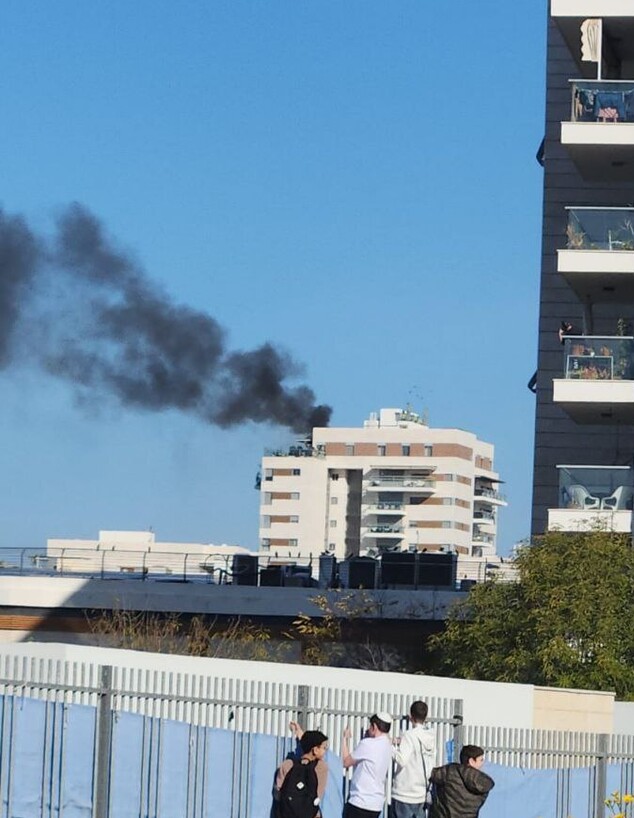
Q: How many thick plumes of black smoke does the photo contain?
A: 1